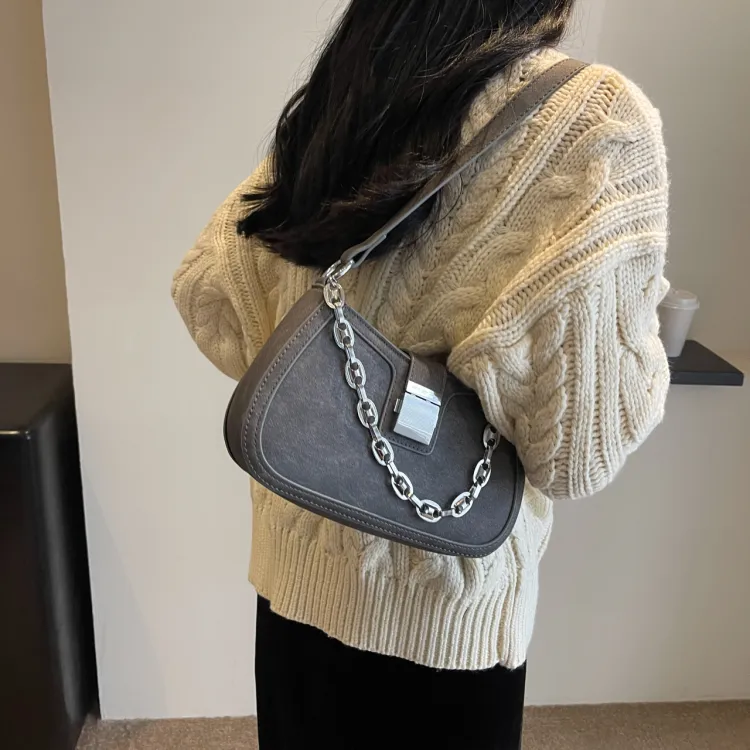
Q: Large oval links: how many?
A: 10